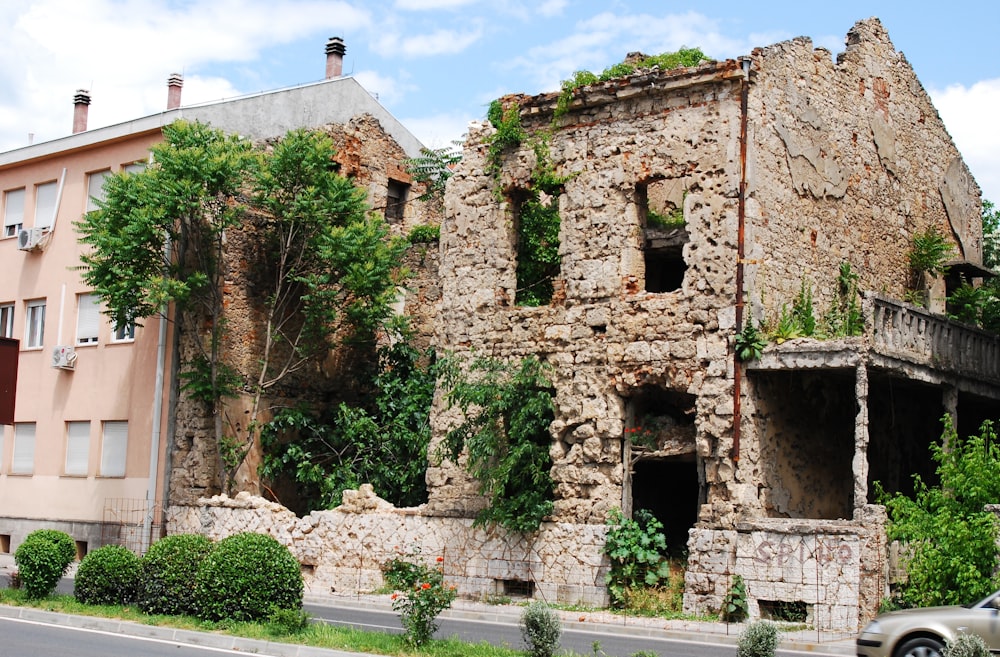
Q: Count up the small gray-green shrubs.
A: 3